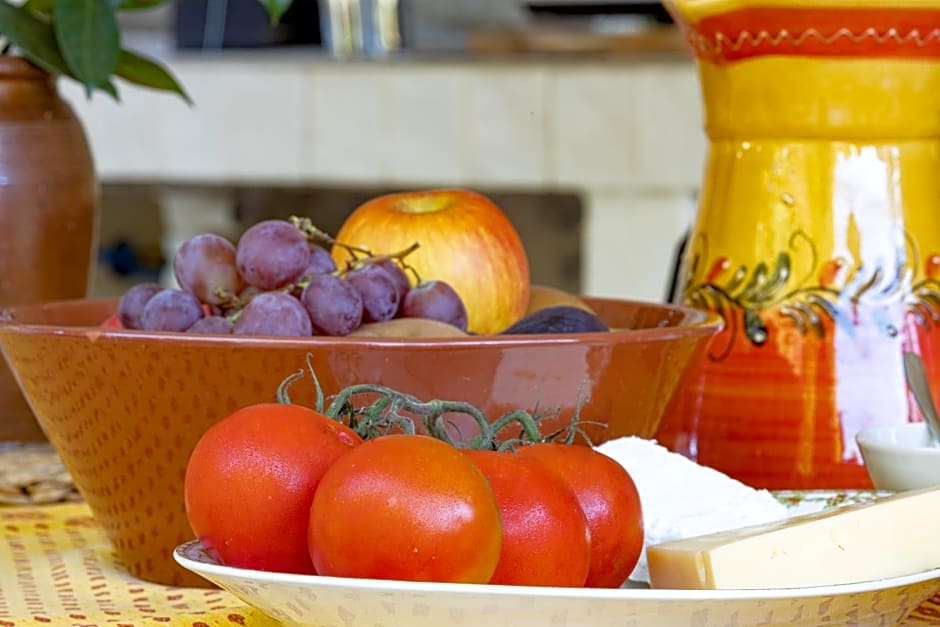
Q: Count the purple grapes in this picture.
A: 11